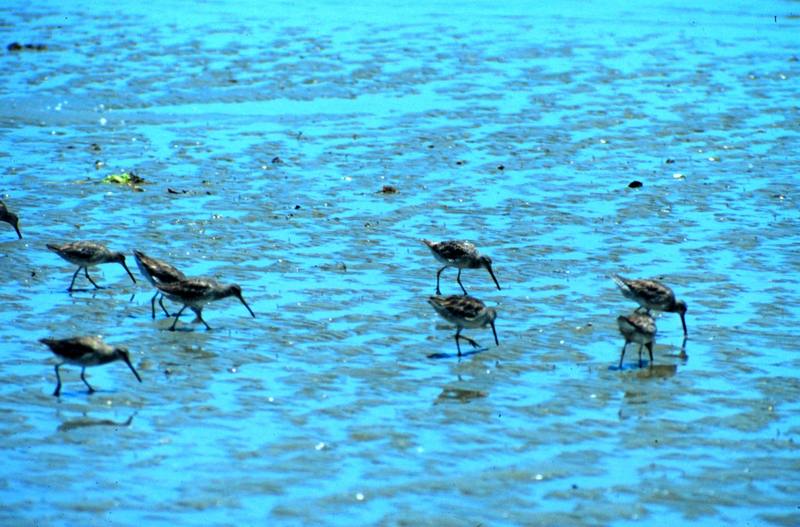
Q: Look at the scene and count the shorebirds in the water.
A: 9